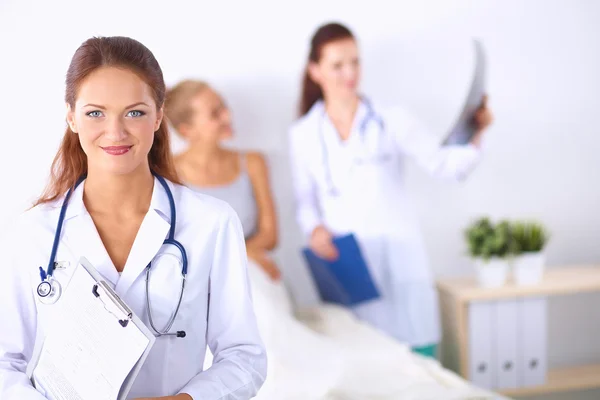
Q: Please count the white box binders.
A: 3